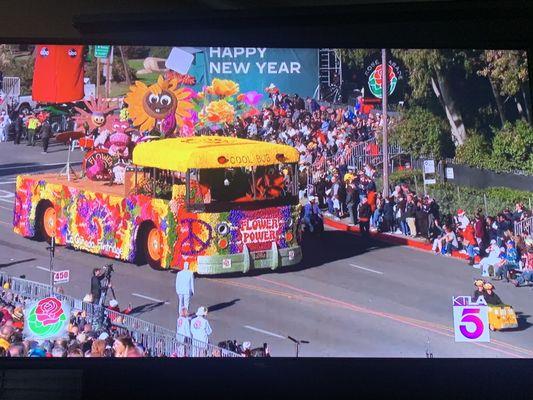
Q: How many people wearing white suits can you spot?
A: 3